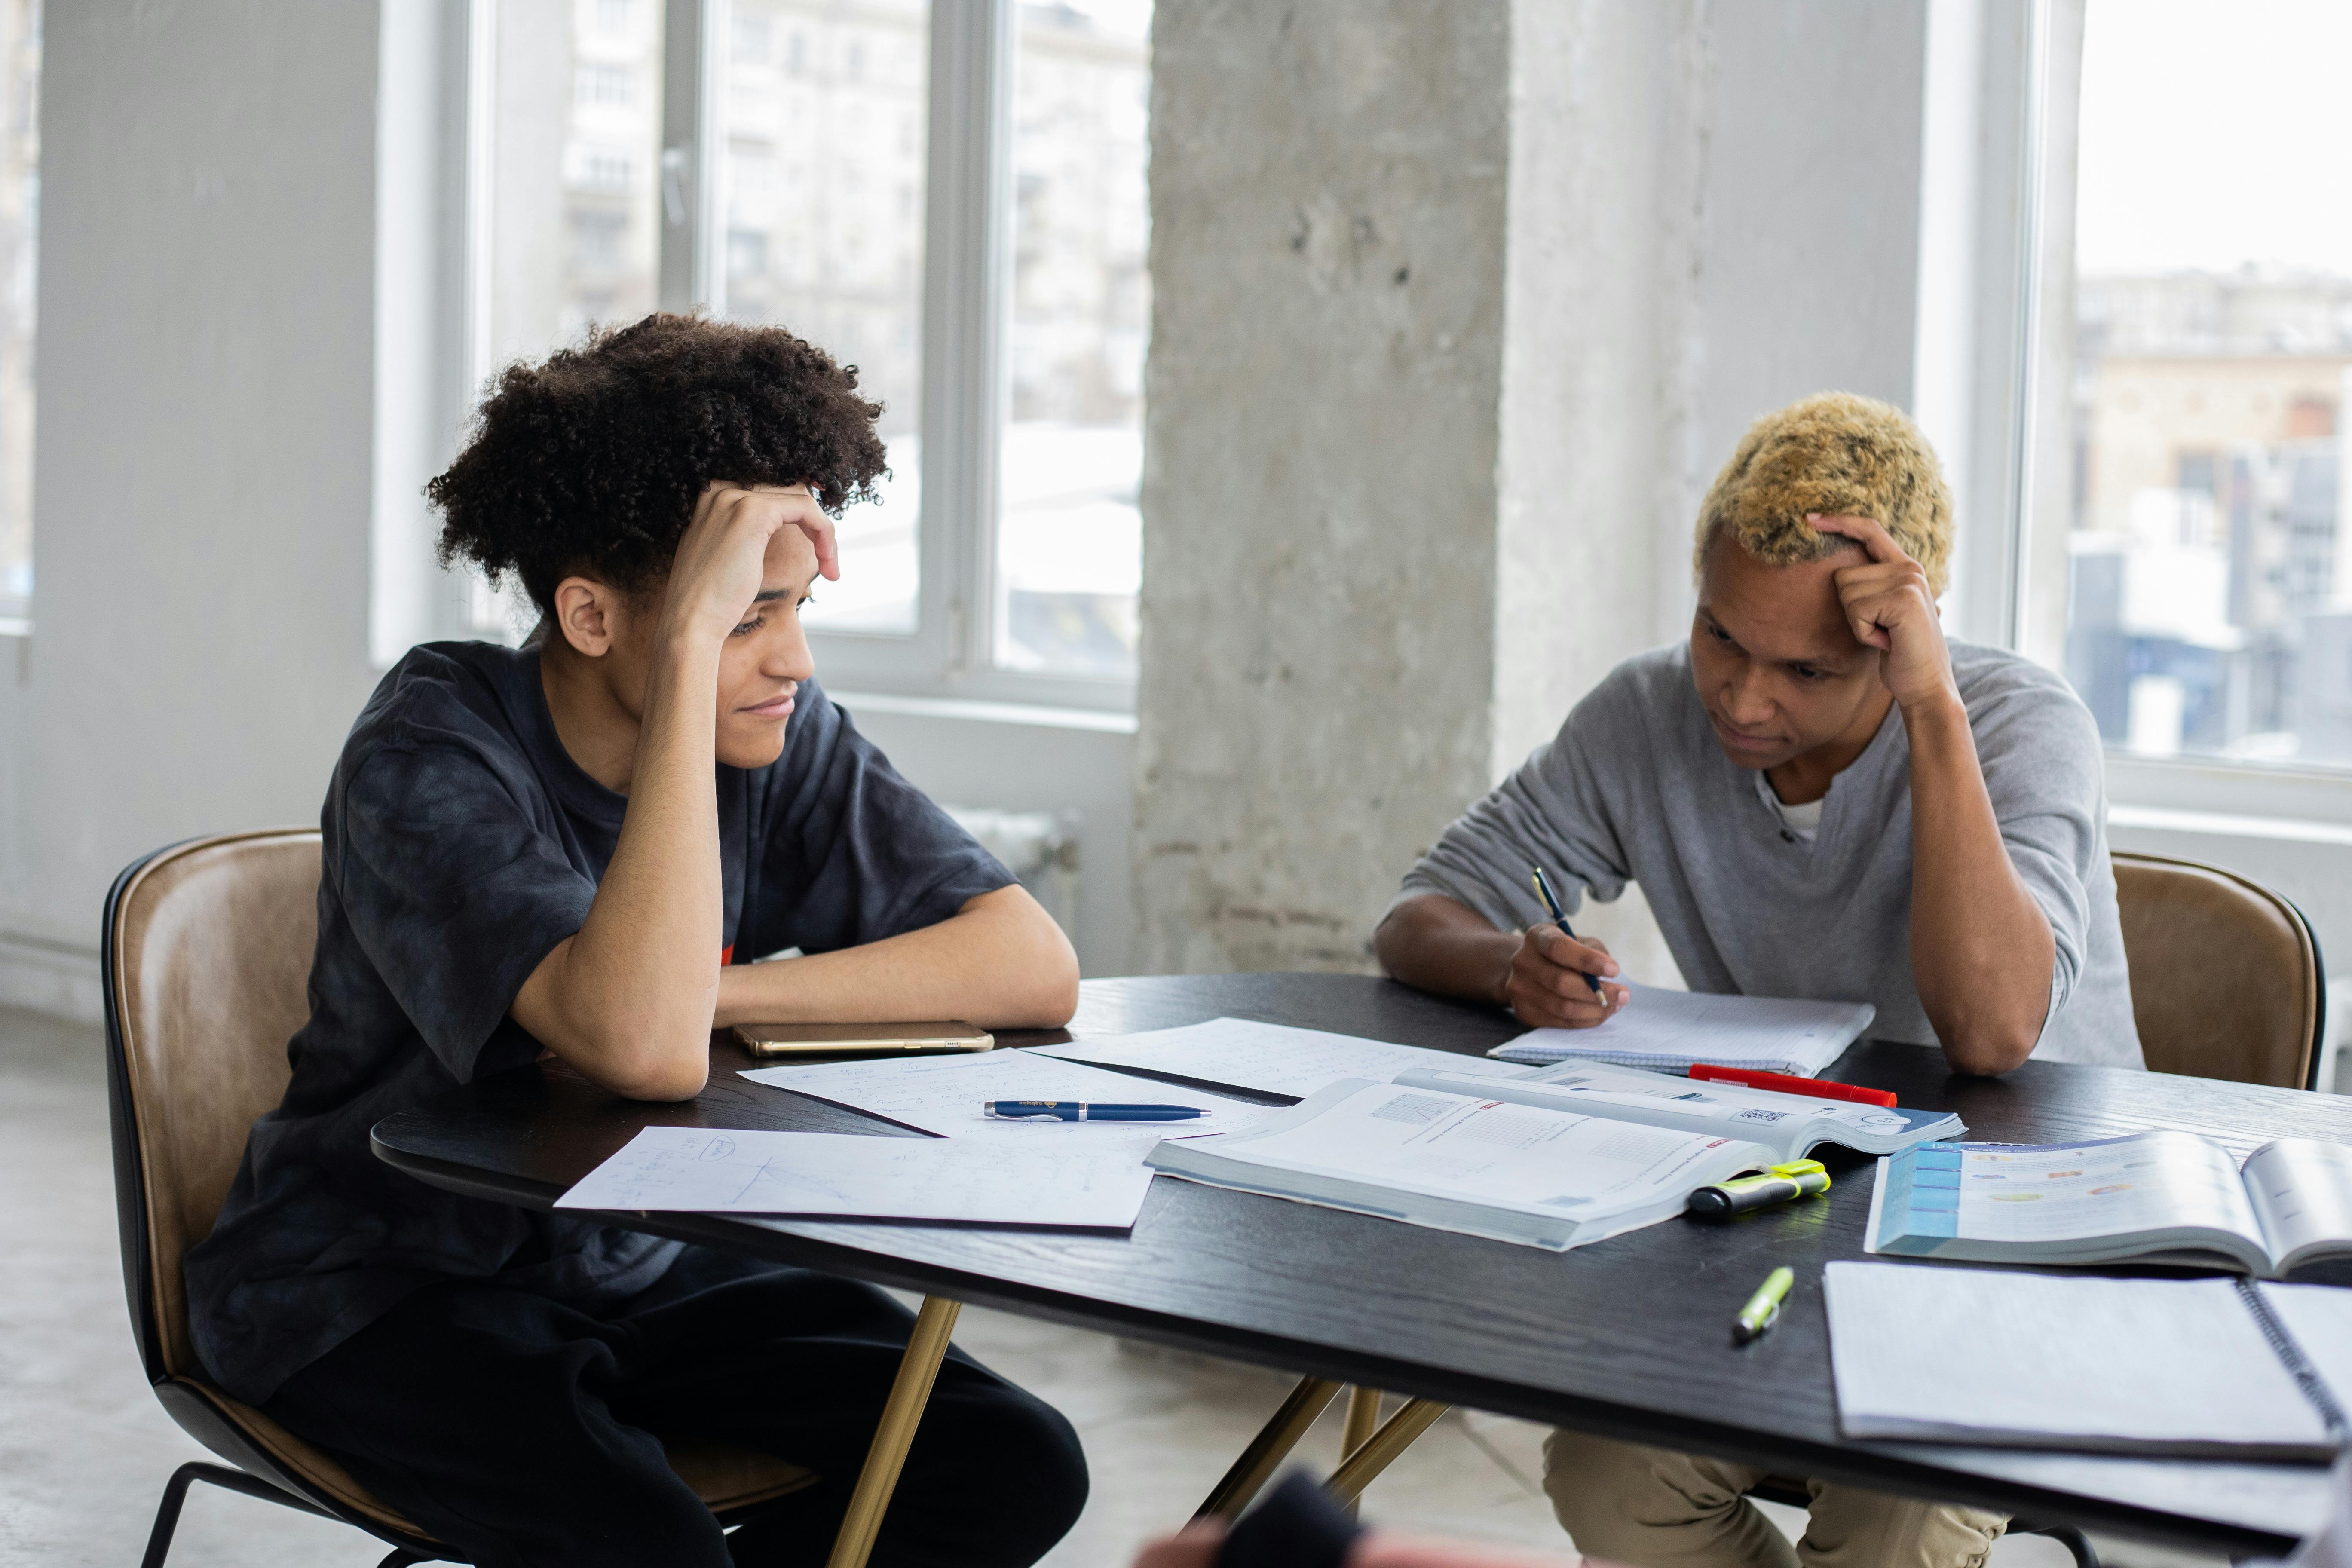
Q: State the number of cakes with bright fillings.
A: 0